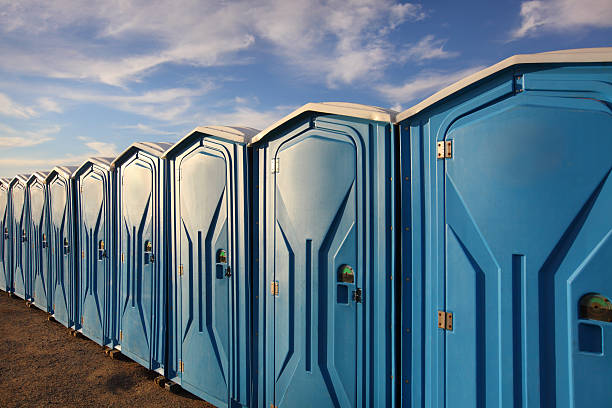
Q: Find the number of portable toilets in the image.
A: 9